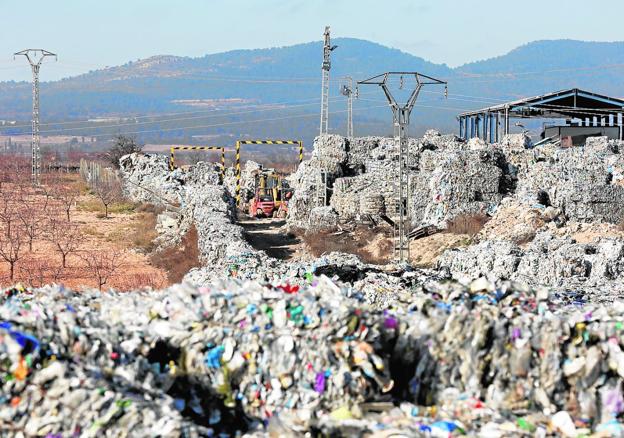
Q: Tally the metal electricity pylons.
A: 4